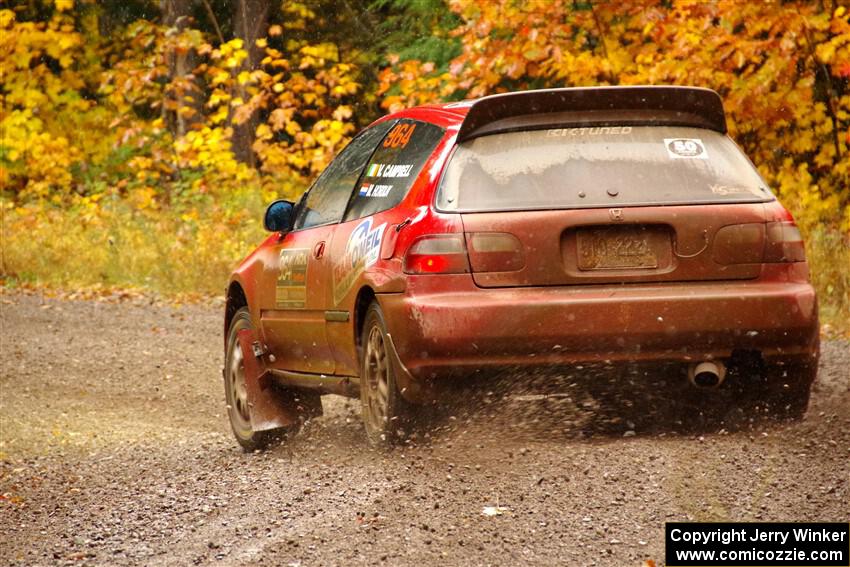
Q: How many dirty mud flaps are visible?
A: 2